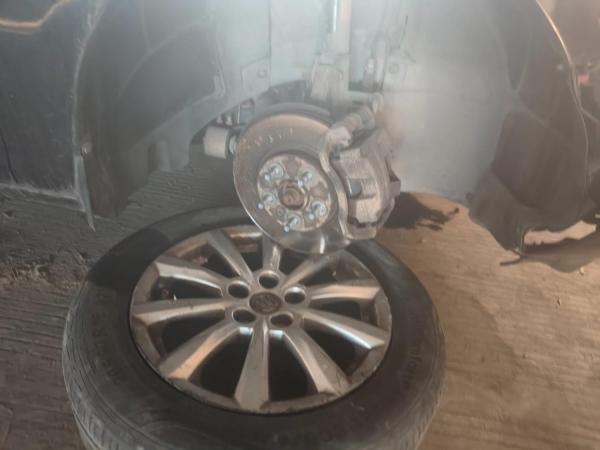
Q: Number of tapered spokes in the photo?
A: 10